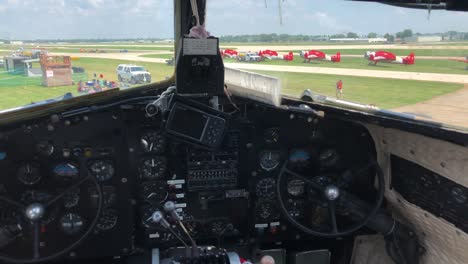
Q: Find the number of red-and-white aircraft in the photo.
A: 4